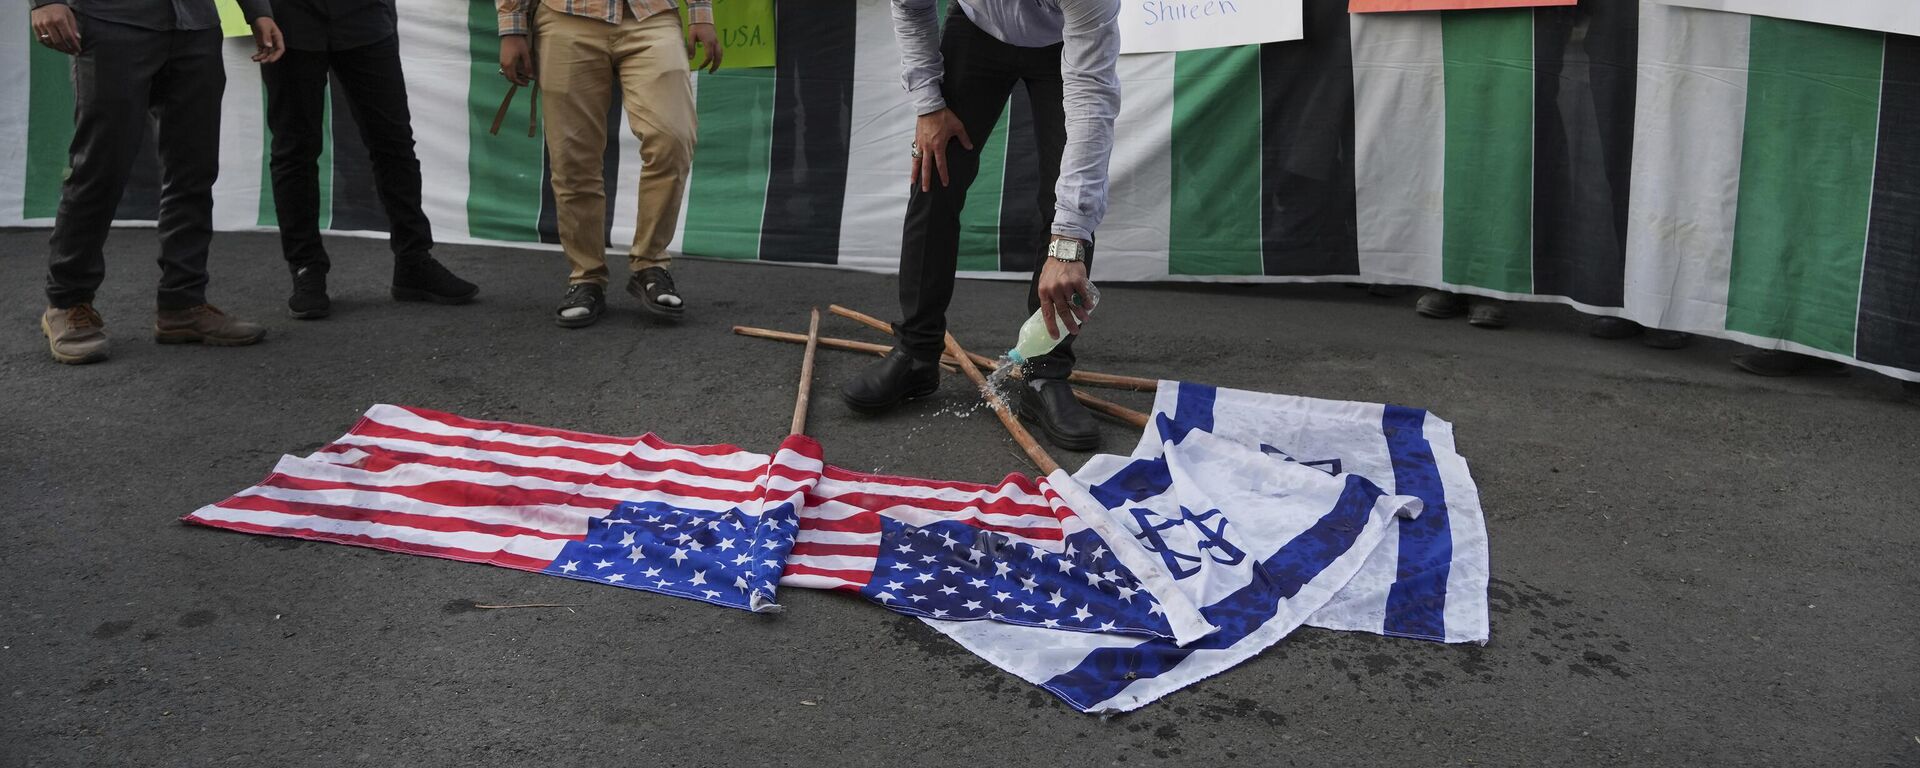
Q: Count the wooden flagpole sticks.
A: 4